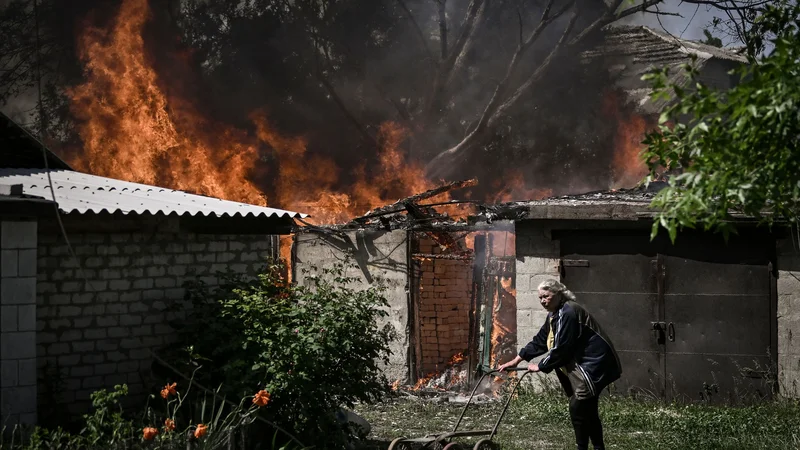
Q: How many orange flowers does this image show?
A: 5